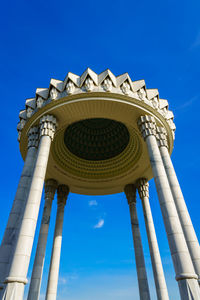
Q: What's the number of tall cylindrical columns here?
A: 8